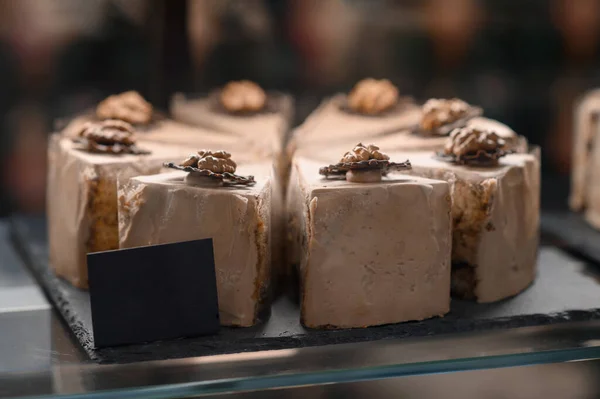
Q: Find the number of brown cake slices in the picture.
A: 8